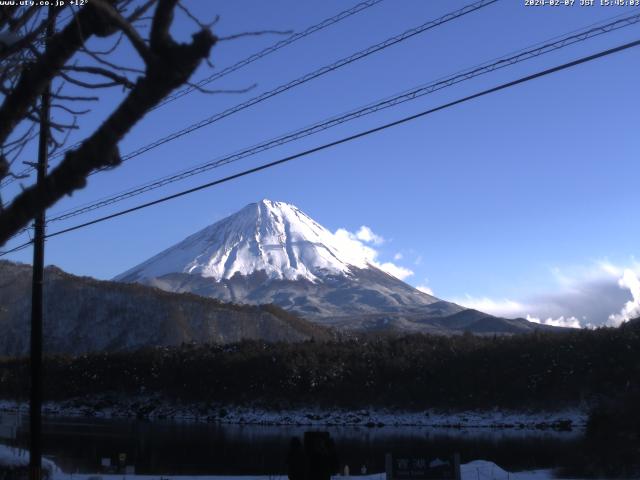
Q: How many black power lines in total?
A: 4